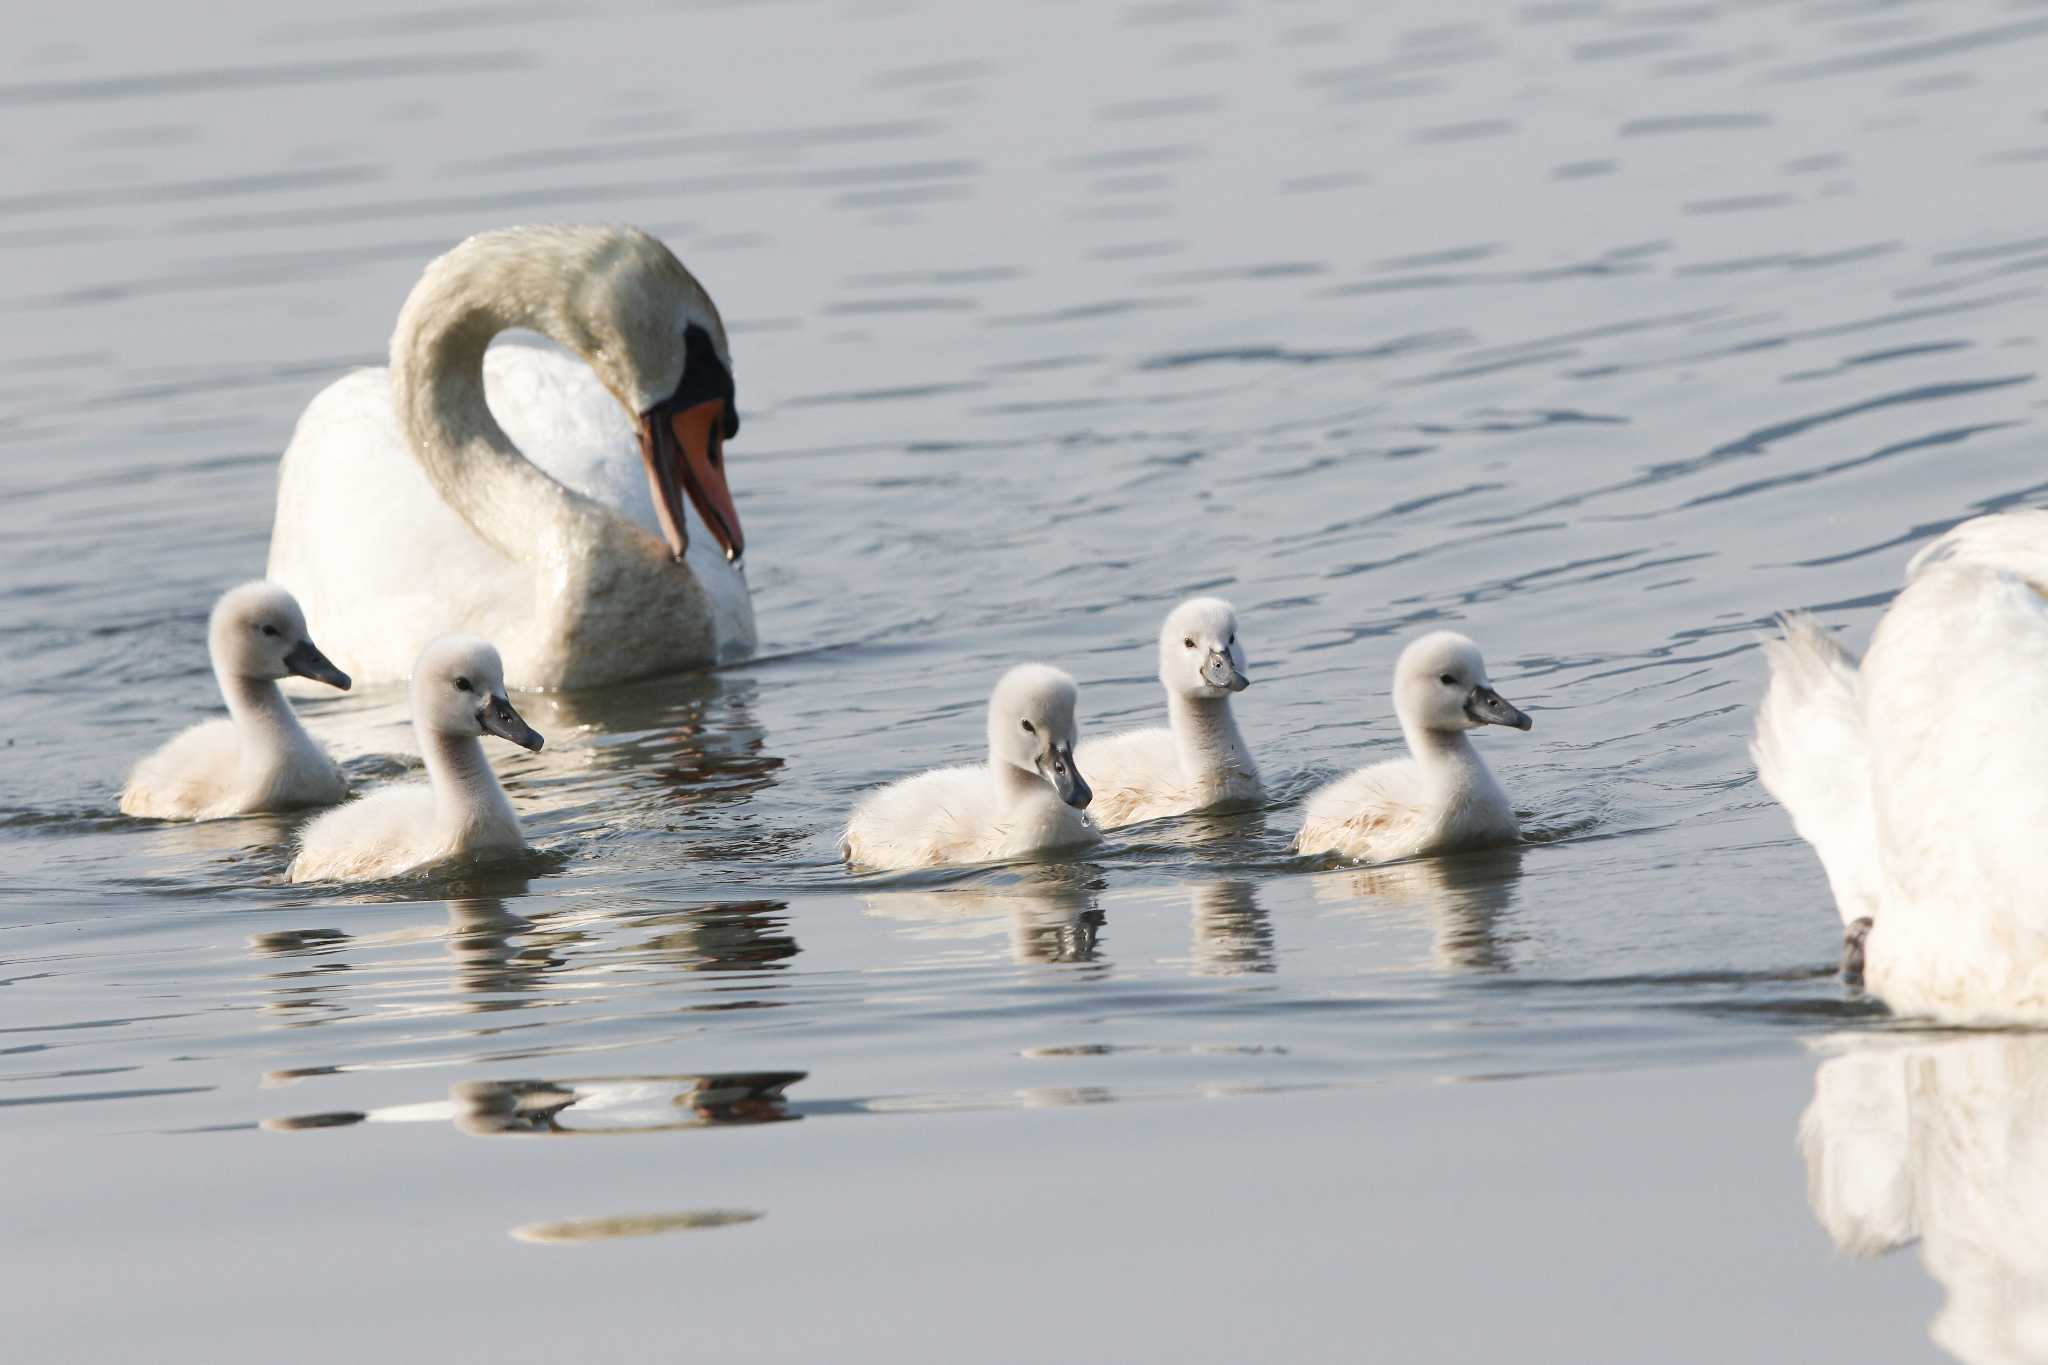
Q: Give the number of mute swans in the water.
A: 7